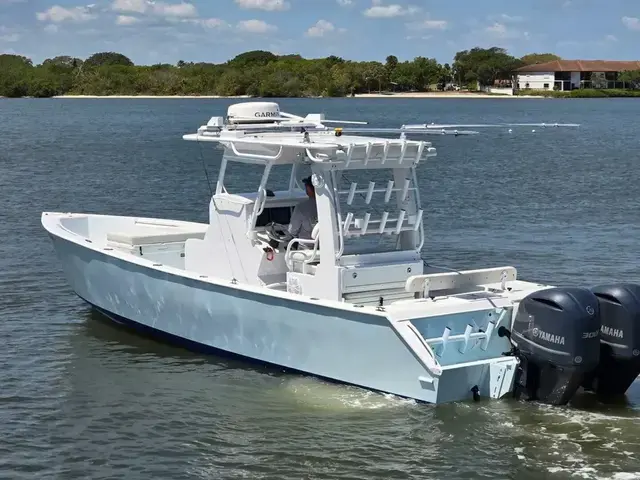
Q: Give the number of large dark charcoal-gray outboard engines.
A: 2